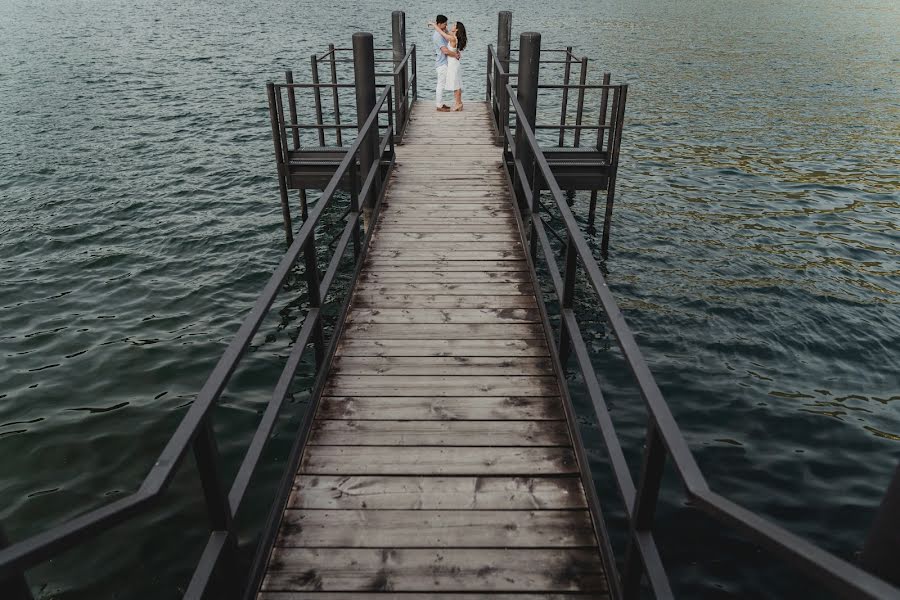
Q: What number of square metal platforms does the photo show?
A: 2